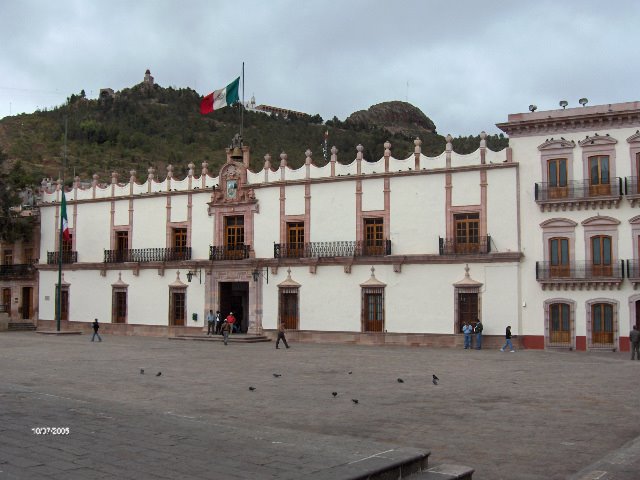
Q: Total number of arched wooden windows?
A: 6